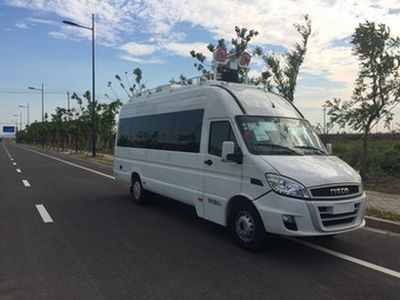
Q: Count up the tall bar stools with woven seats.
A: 0